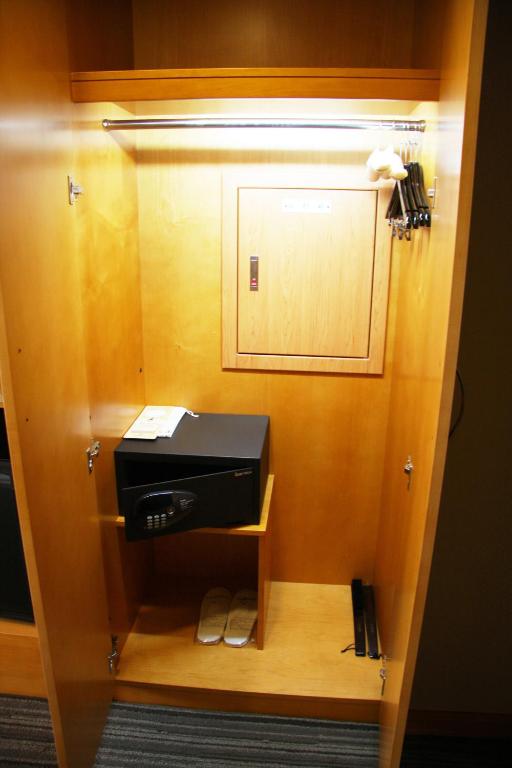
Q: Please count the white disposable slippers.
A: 2